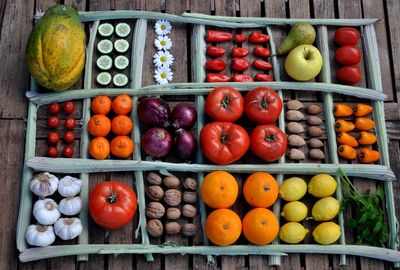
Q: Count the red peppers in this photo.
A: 12